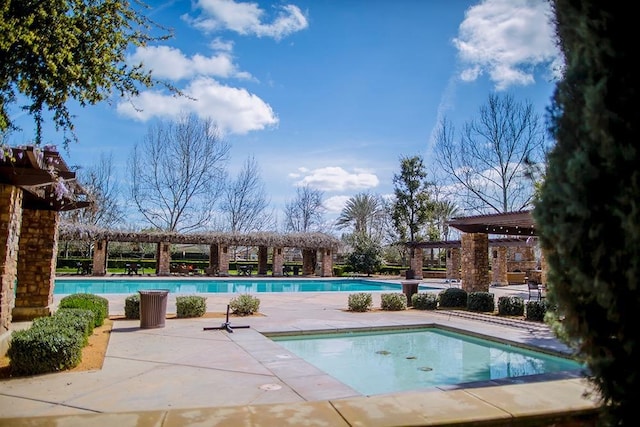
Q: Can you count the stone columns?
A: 15